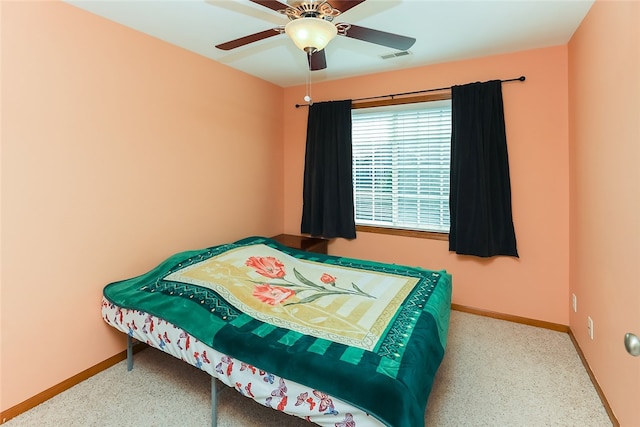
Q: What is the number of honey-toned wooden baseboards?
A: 3